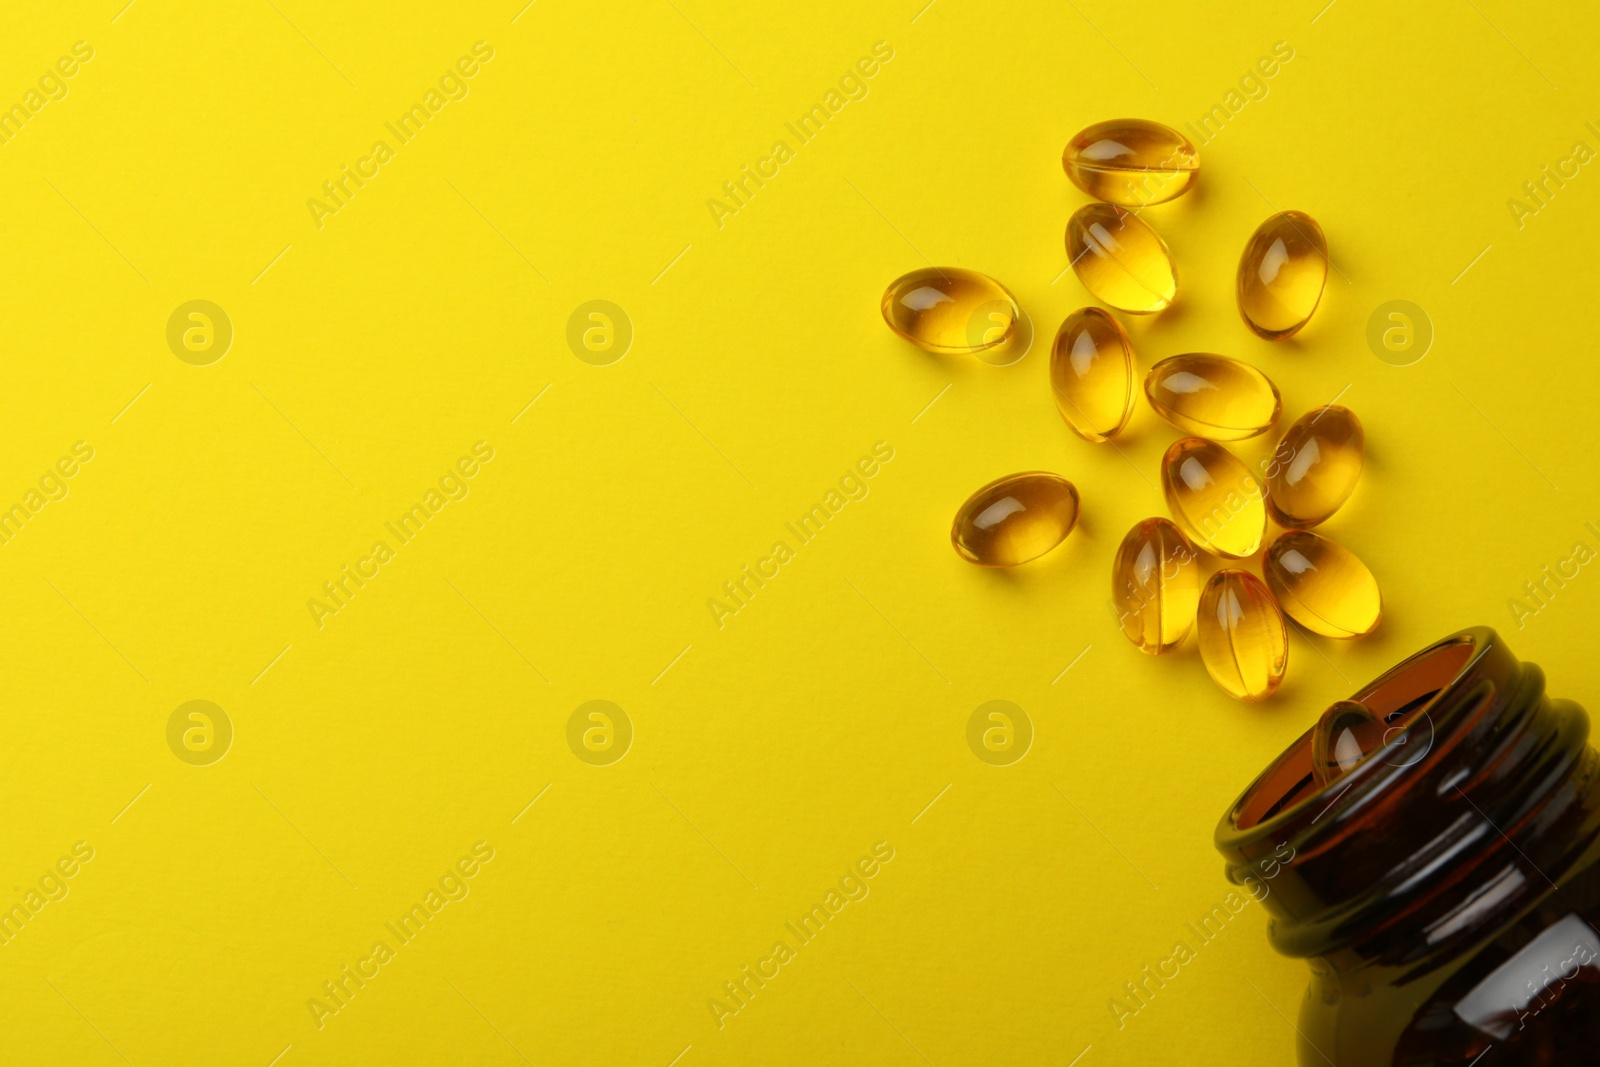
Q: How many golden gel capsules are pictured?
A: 13